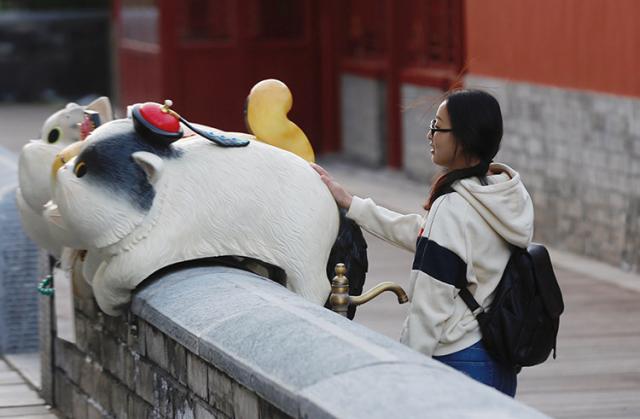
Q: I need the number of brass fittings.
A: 1